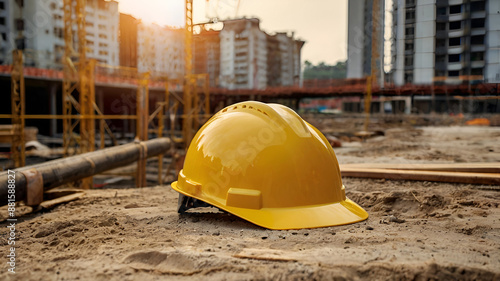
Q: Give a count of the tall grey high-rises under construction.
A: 2